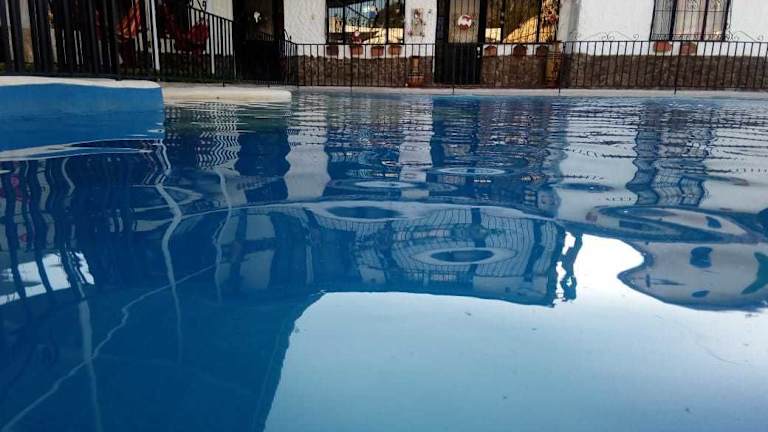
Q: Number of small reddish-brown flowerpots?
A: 9